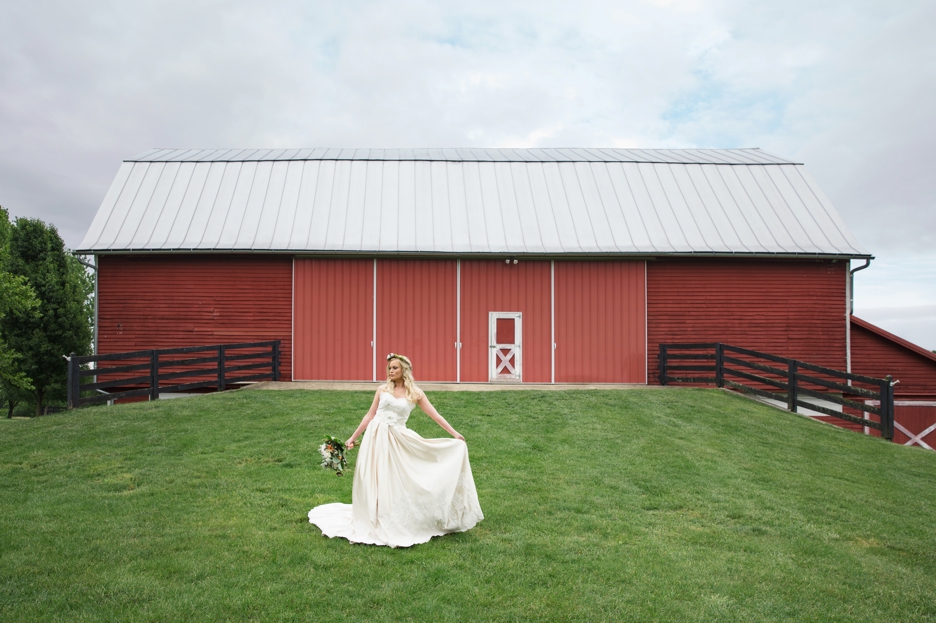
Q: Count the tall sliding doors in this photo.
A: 4